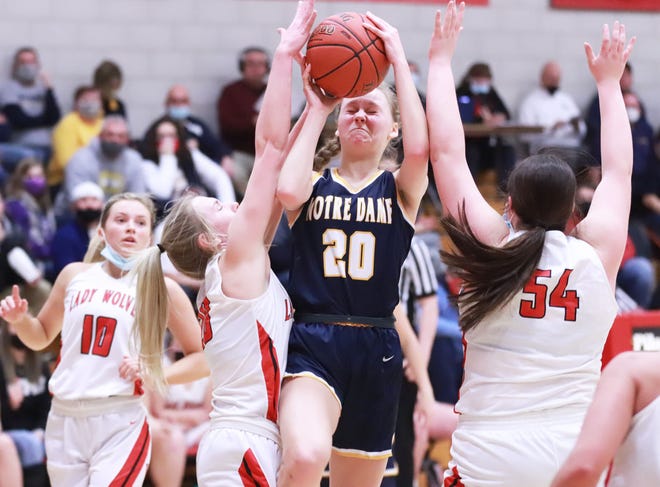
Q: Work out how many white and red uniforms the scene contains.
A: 4